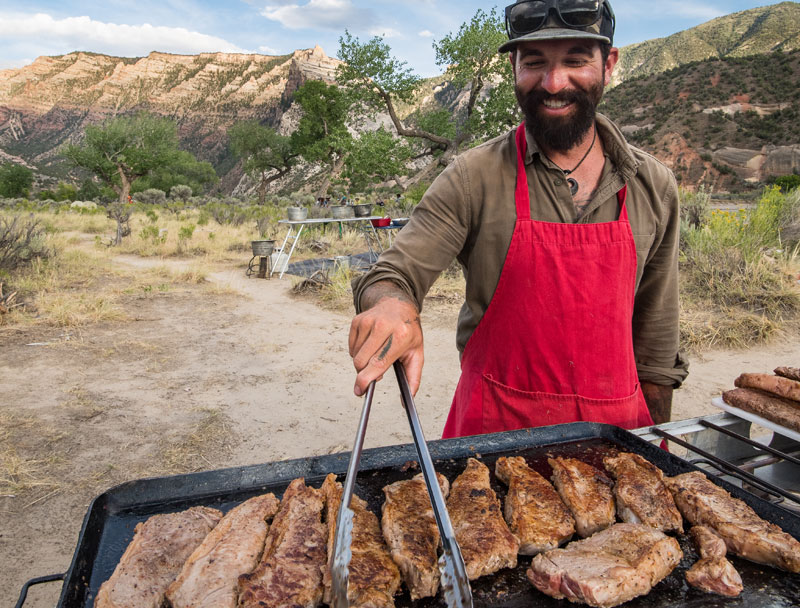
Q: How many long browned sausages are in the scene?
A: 3